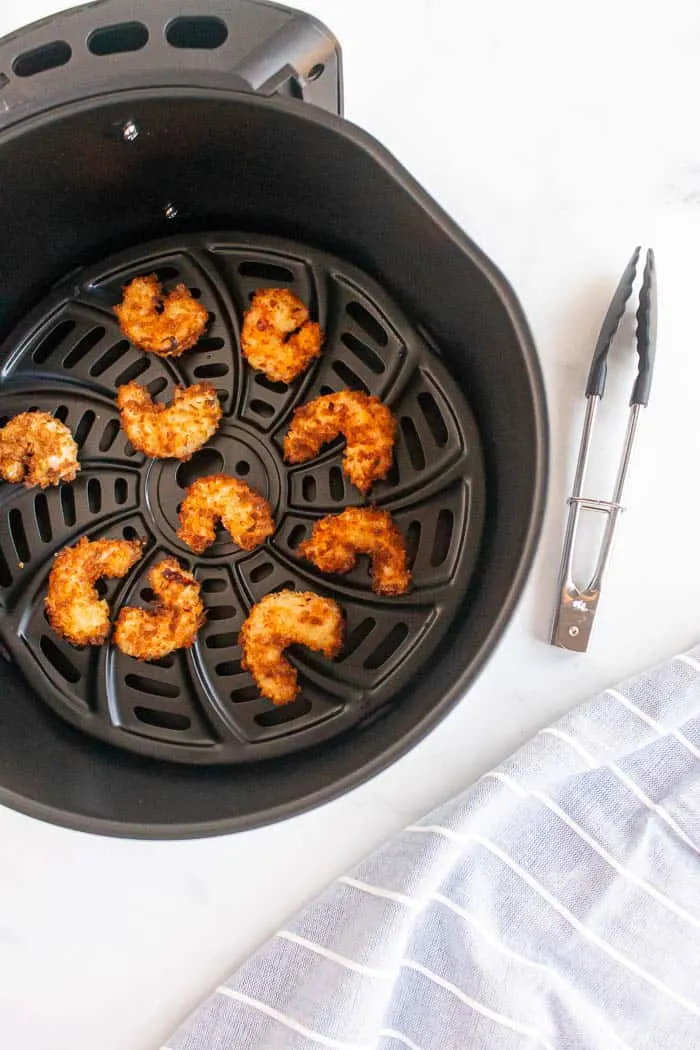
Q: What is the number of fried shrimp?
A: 10